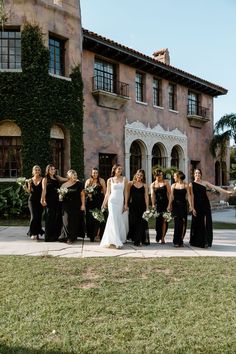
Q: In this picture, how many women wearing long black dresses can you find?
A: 8